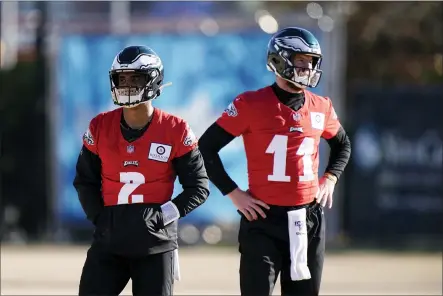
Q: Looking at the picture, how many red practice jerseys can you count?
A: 2